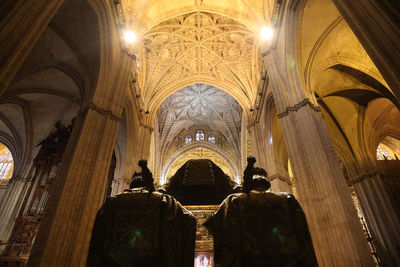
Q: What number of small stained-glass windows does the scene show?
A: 3